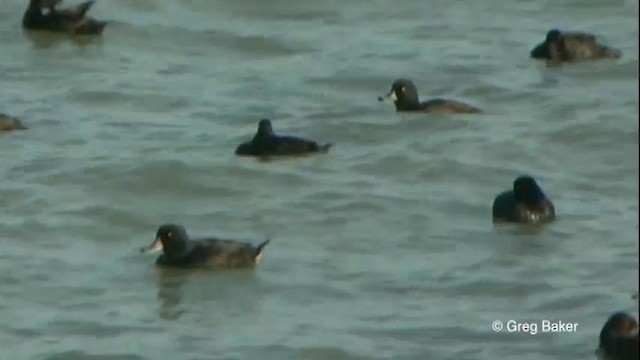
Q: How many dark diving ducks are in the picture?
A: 8